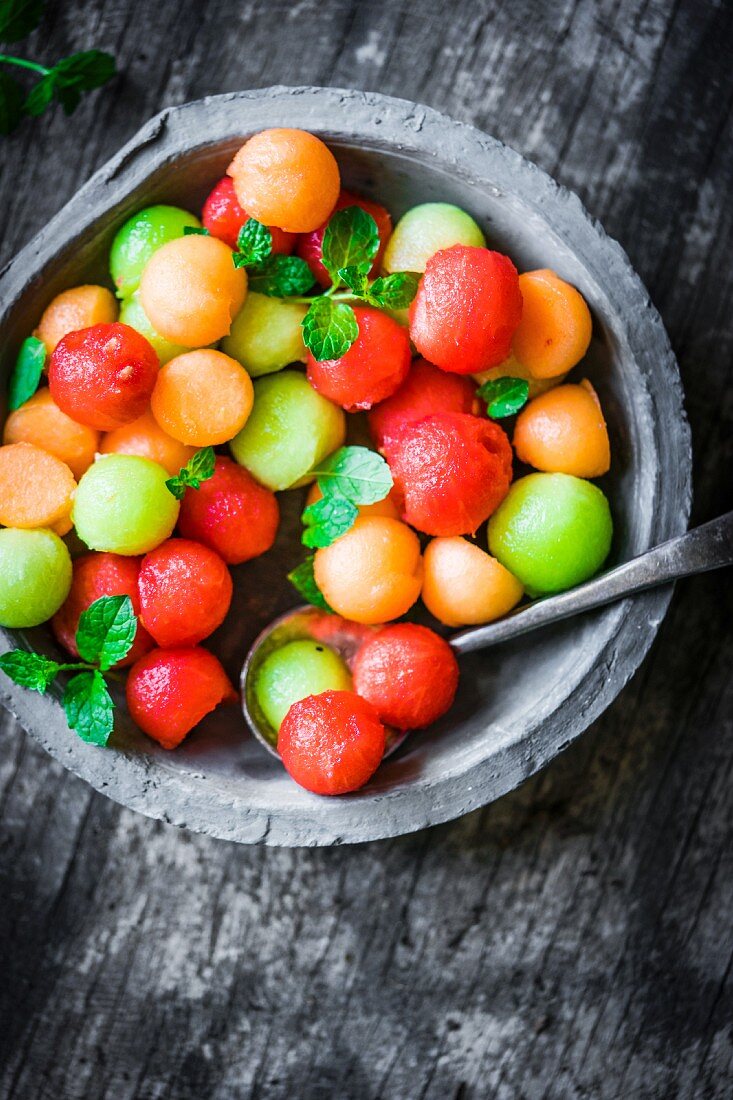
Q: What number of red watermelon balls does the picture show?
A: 13